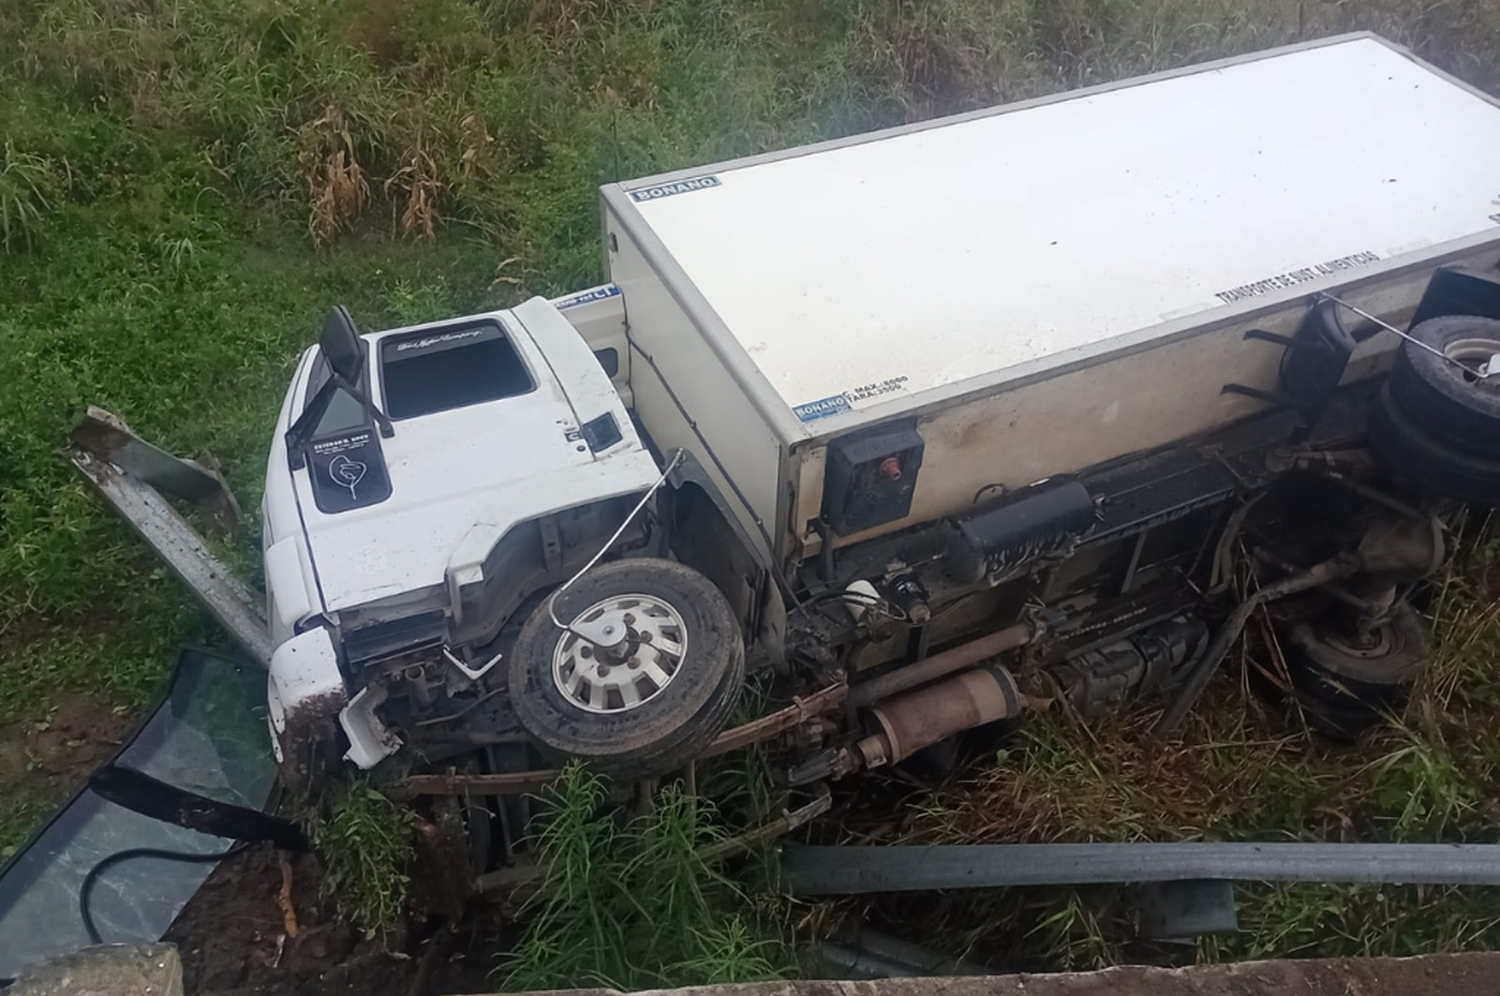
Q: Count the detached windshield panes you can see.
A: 1